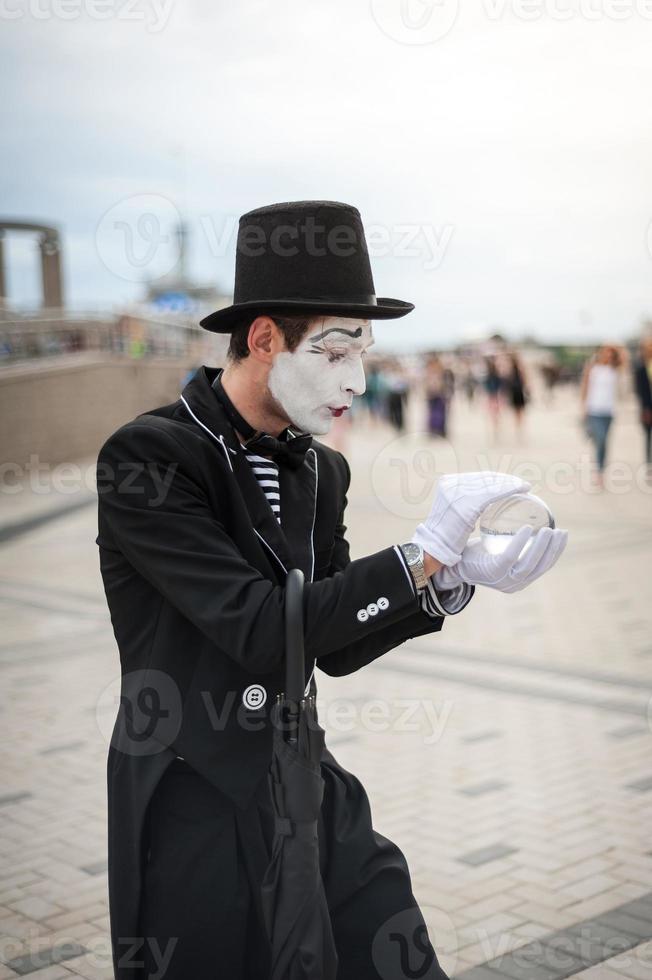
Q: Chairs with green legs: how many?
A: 0